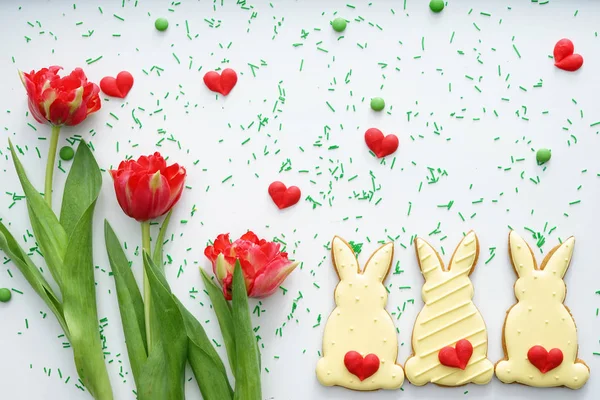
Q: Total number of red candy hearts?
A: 8